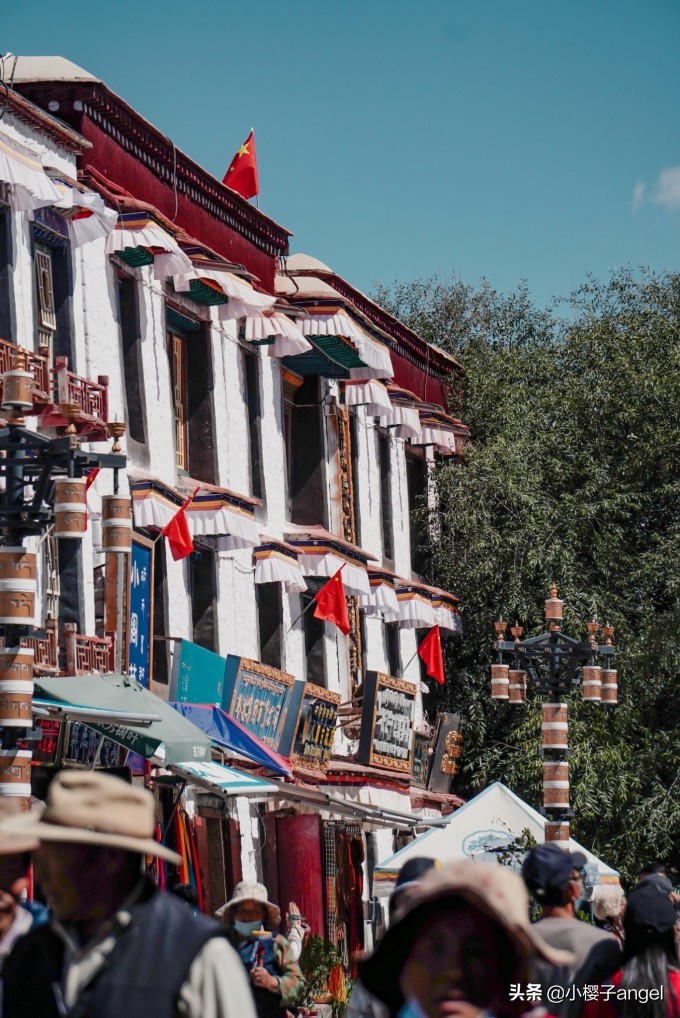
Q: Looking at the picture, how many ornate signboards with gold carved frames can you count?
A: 3